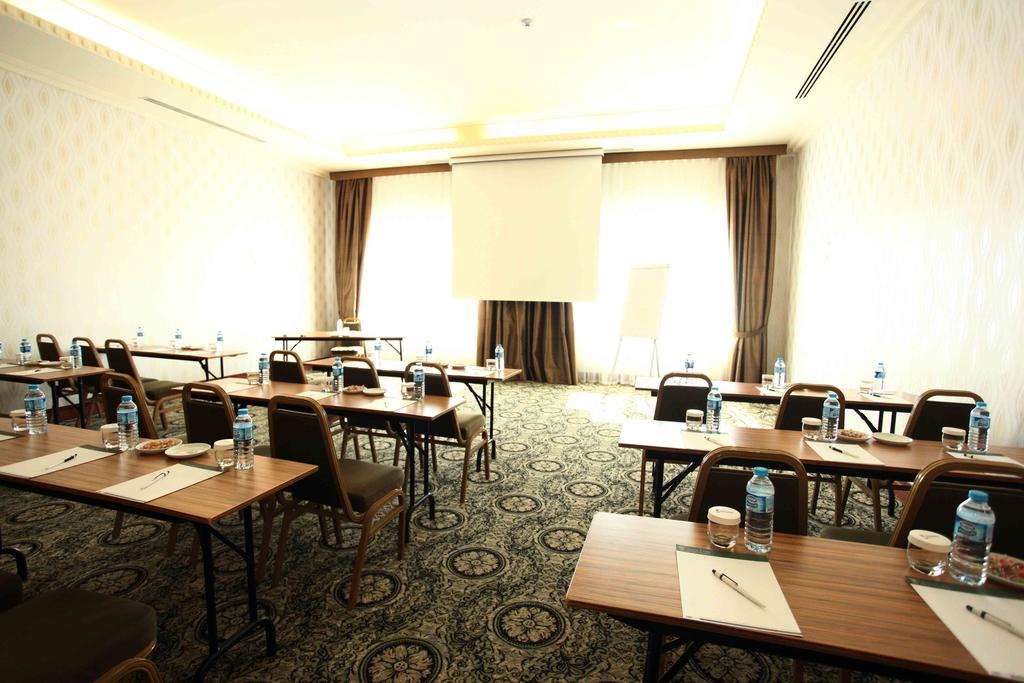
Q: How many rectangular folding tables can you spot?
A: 9